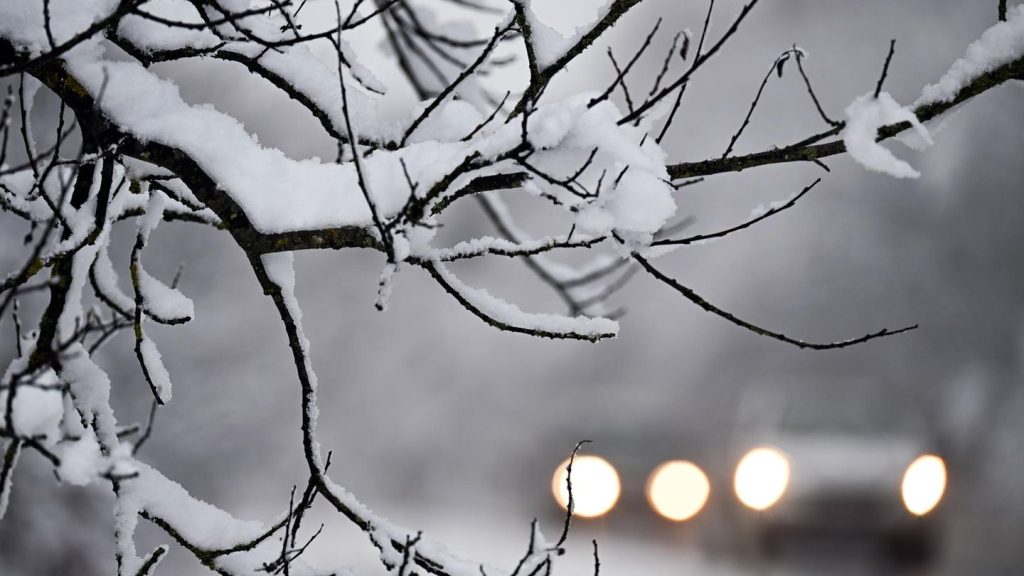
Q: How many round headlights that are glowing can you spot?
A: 4